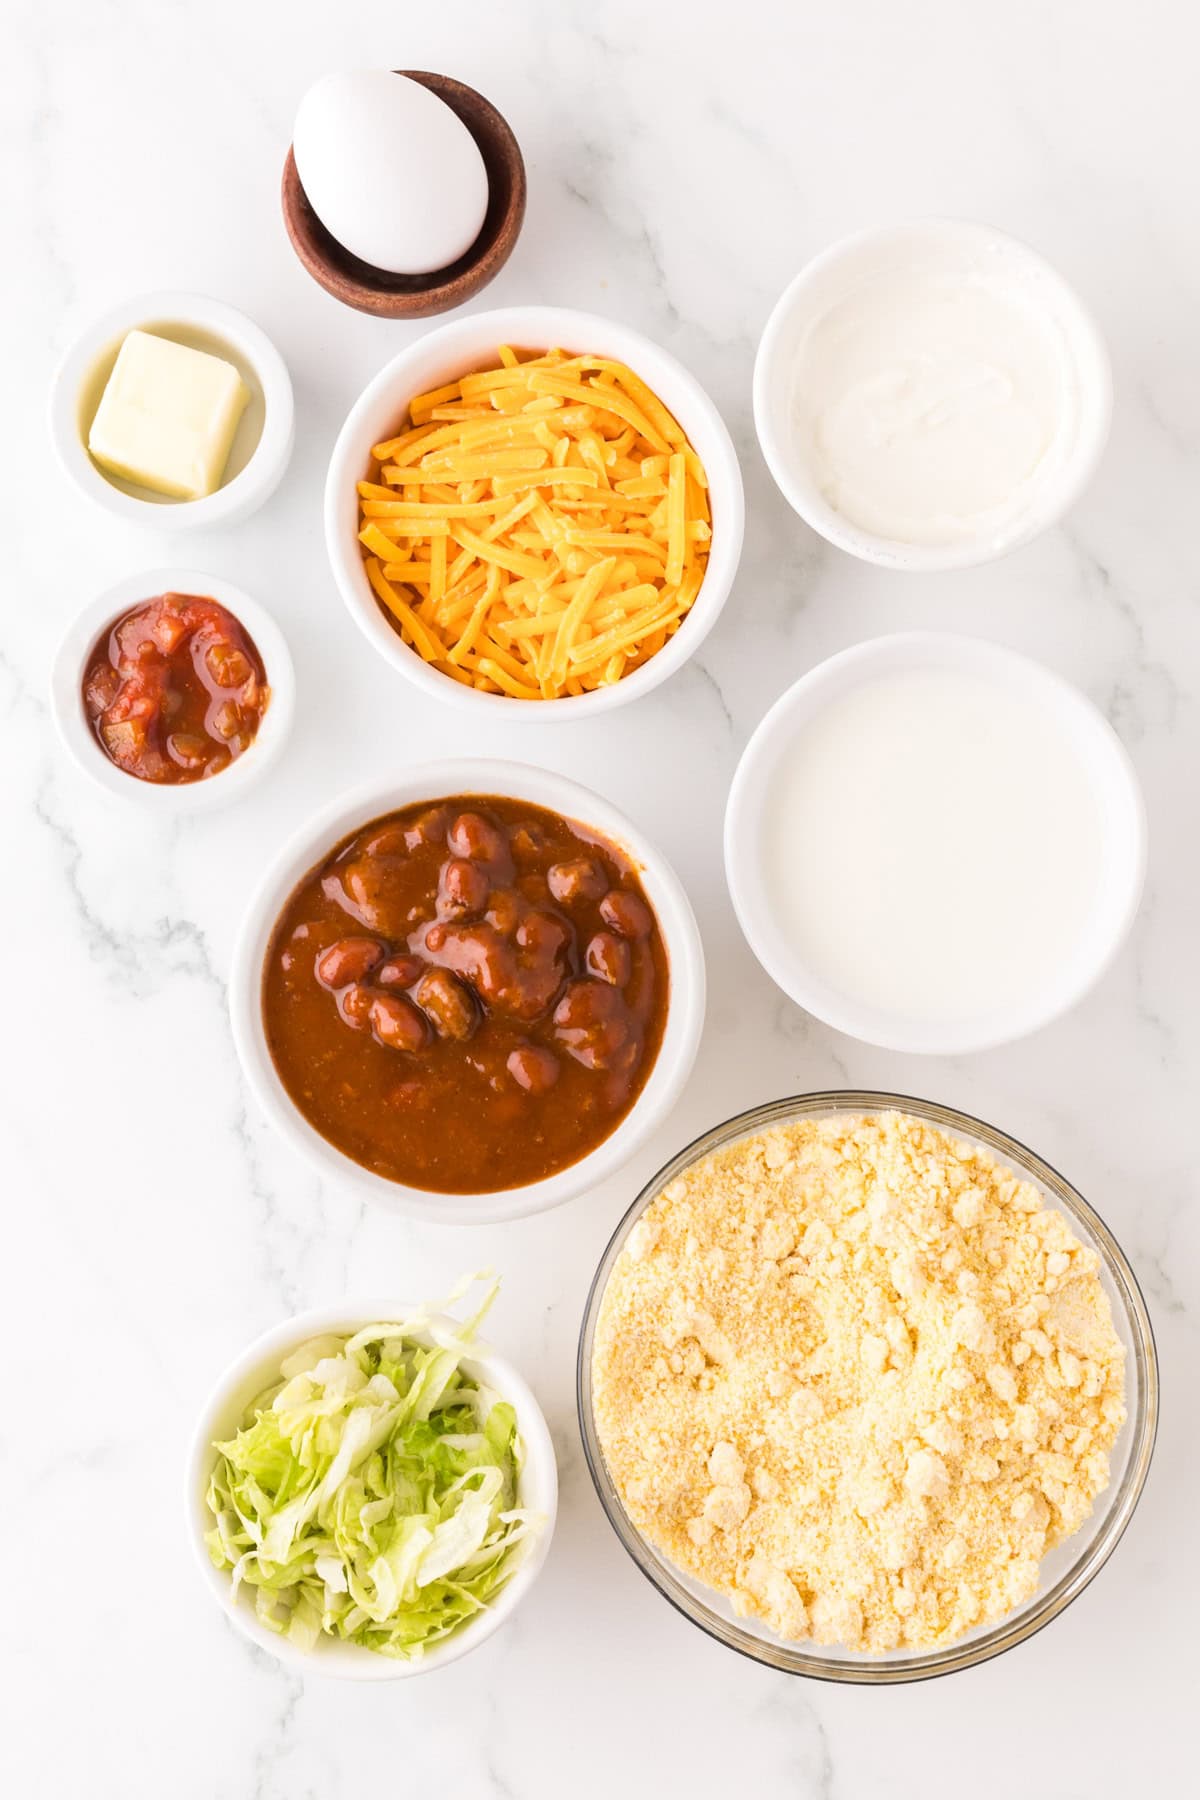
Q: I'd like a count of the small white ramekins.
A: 2